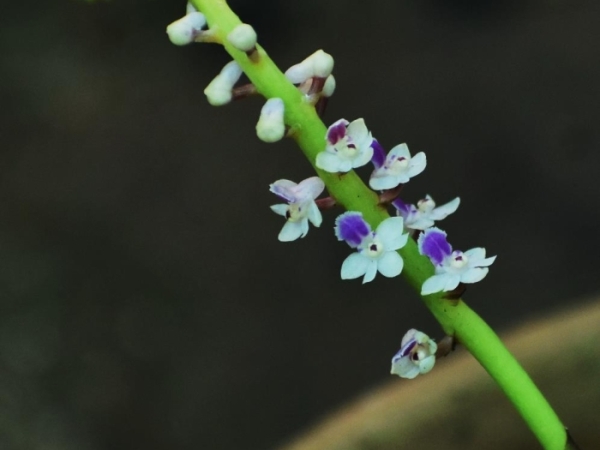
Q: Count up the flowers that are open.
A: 7